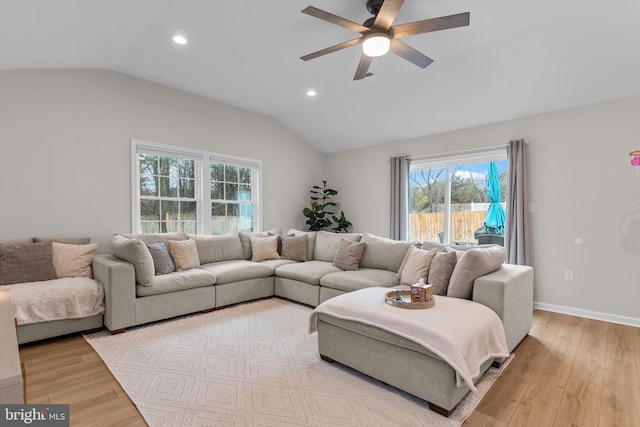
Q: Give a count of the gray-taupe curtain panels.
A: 2